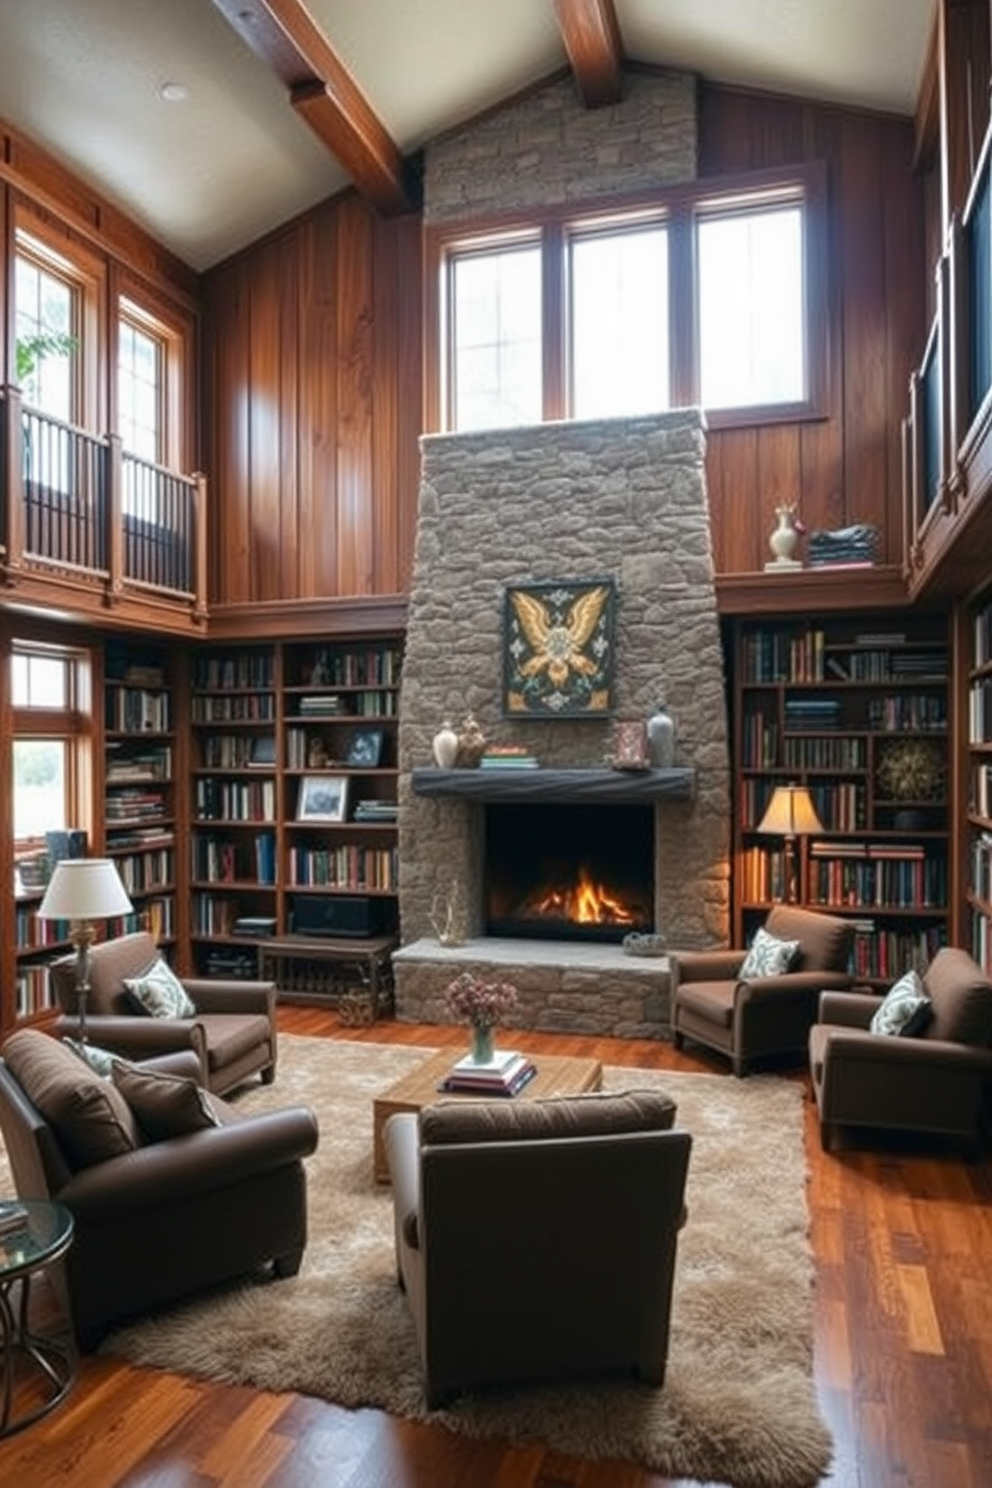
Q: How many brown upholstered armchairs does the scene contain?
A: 5